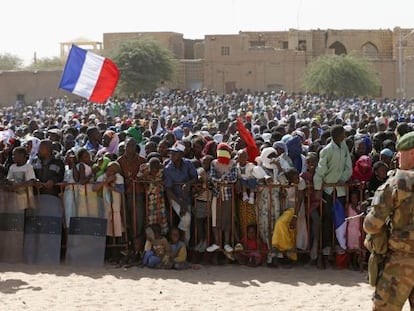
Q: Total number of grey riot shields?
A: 3